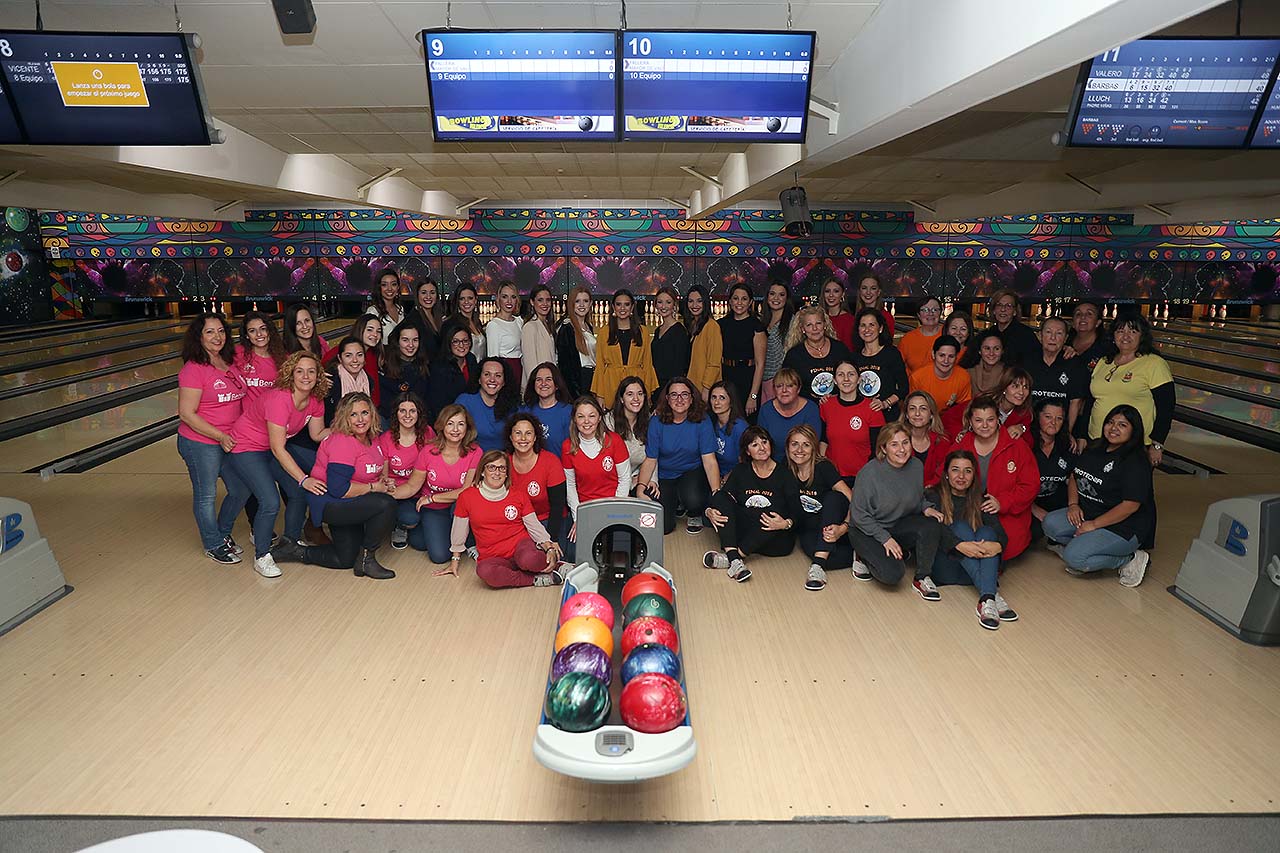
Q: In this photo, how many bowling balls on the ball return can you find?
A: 9